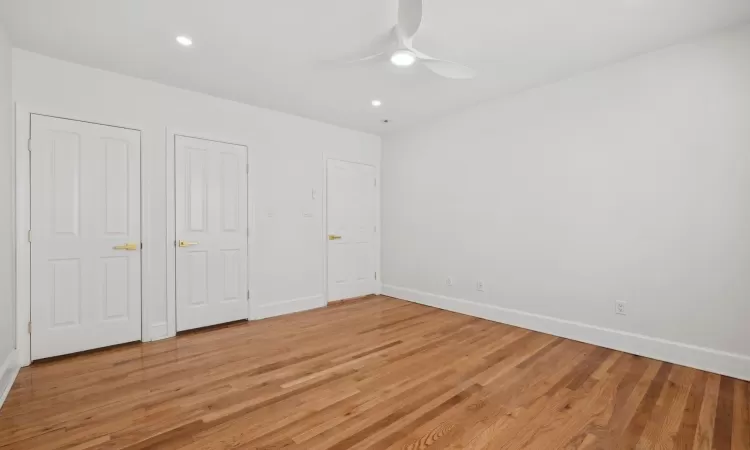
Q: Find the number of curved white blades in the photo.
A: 3